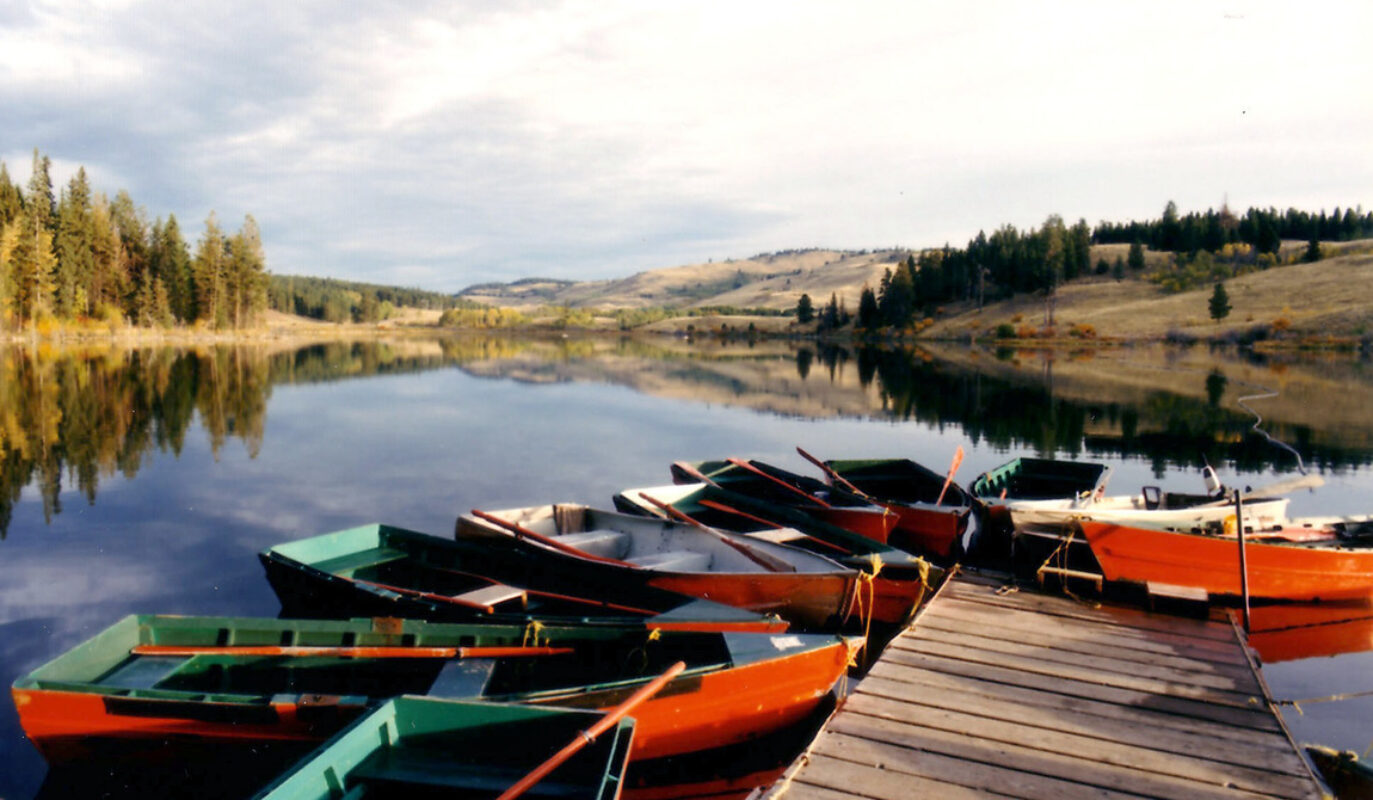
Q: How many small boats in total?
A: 11